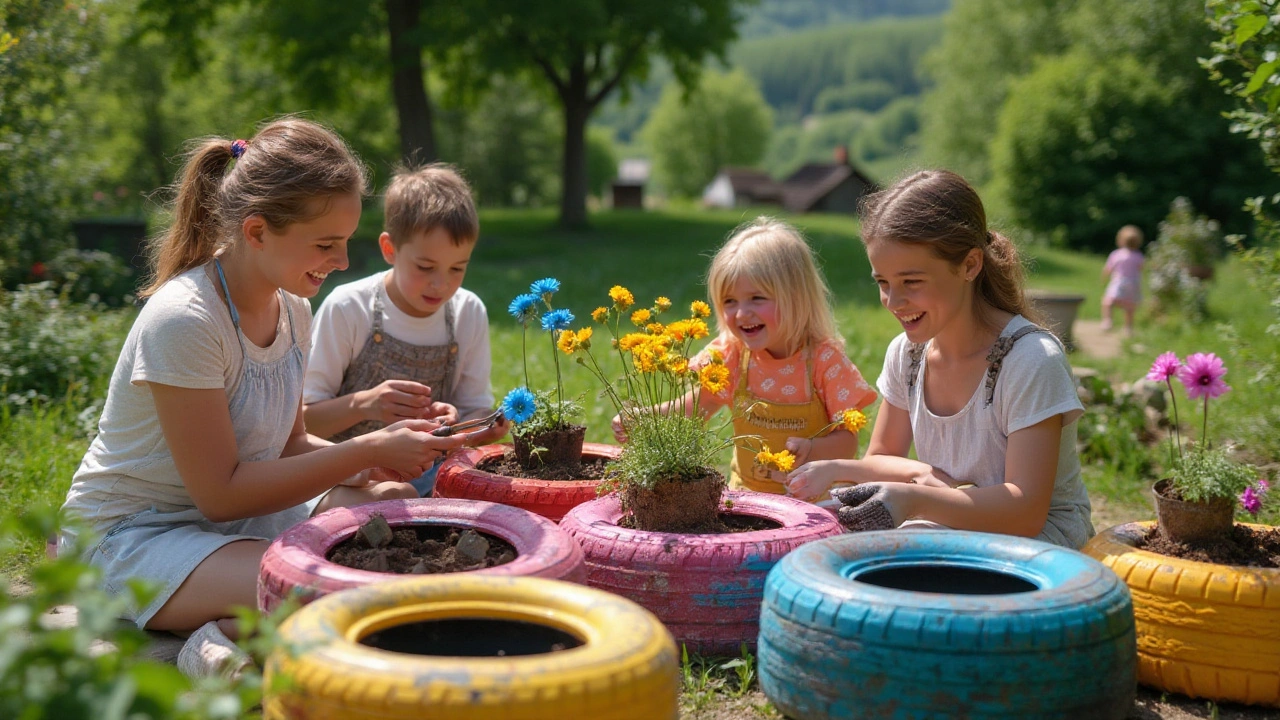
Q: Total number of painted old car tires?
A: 6